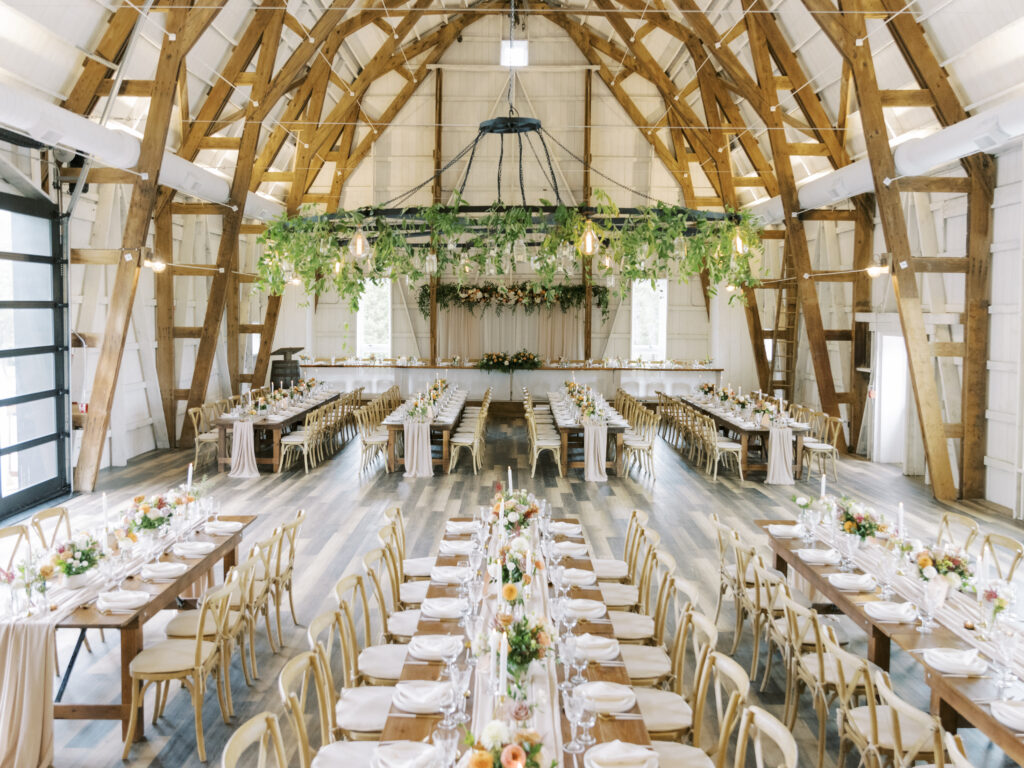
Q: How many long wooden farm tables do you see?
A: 7